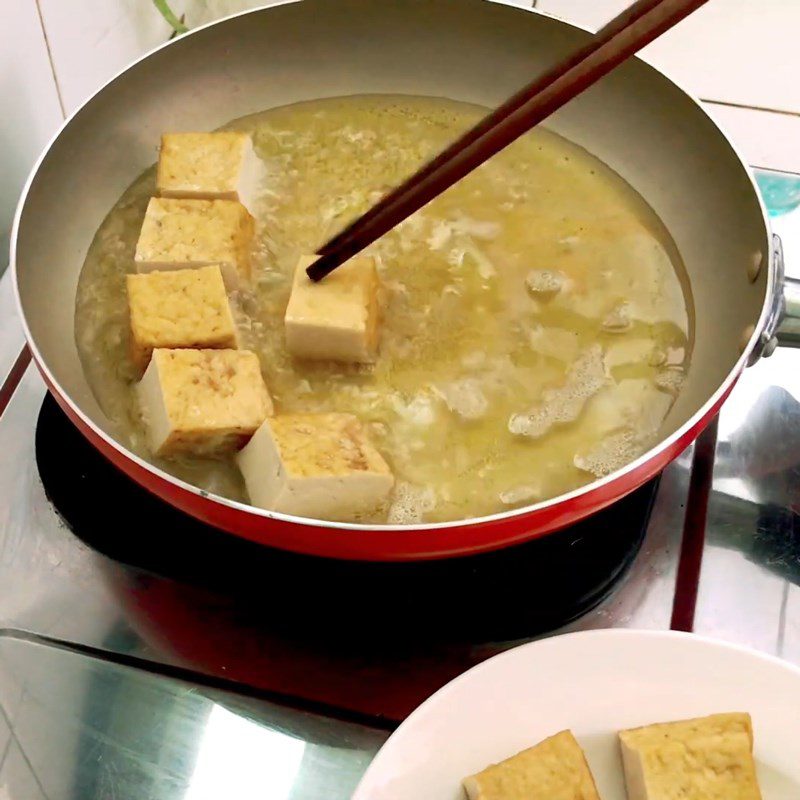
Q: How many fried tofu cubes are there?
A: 8